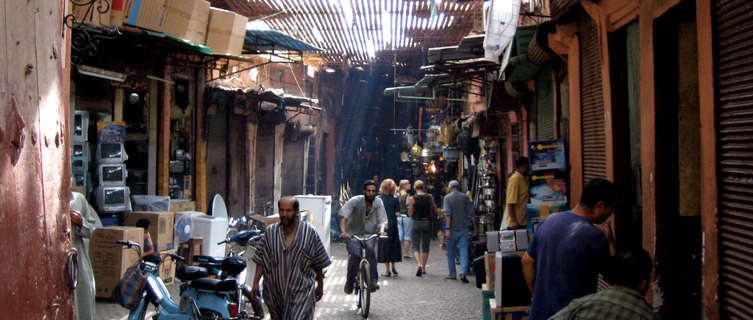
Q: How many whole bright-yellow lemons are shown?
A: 0